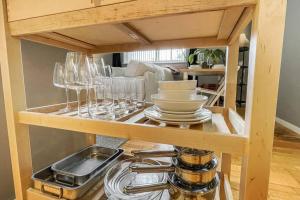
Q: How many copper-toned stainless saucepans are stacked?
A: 3